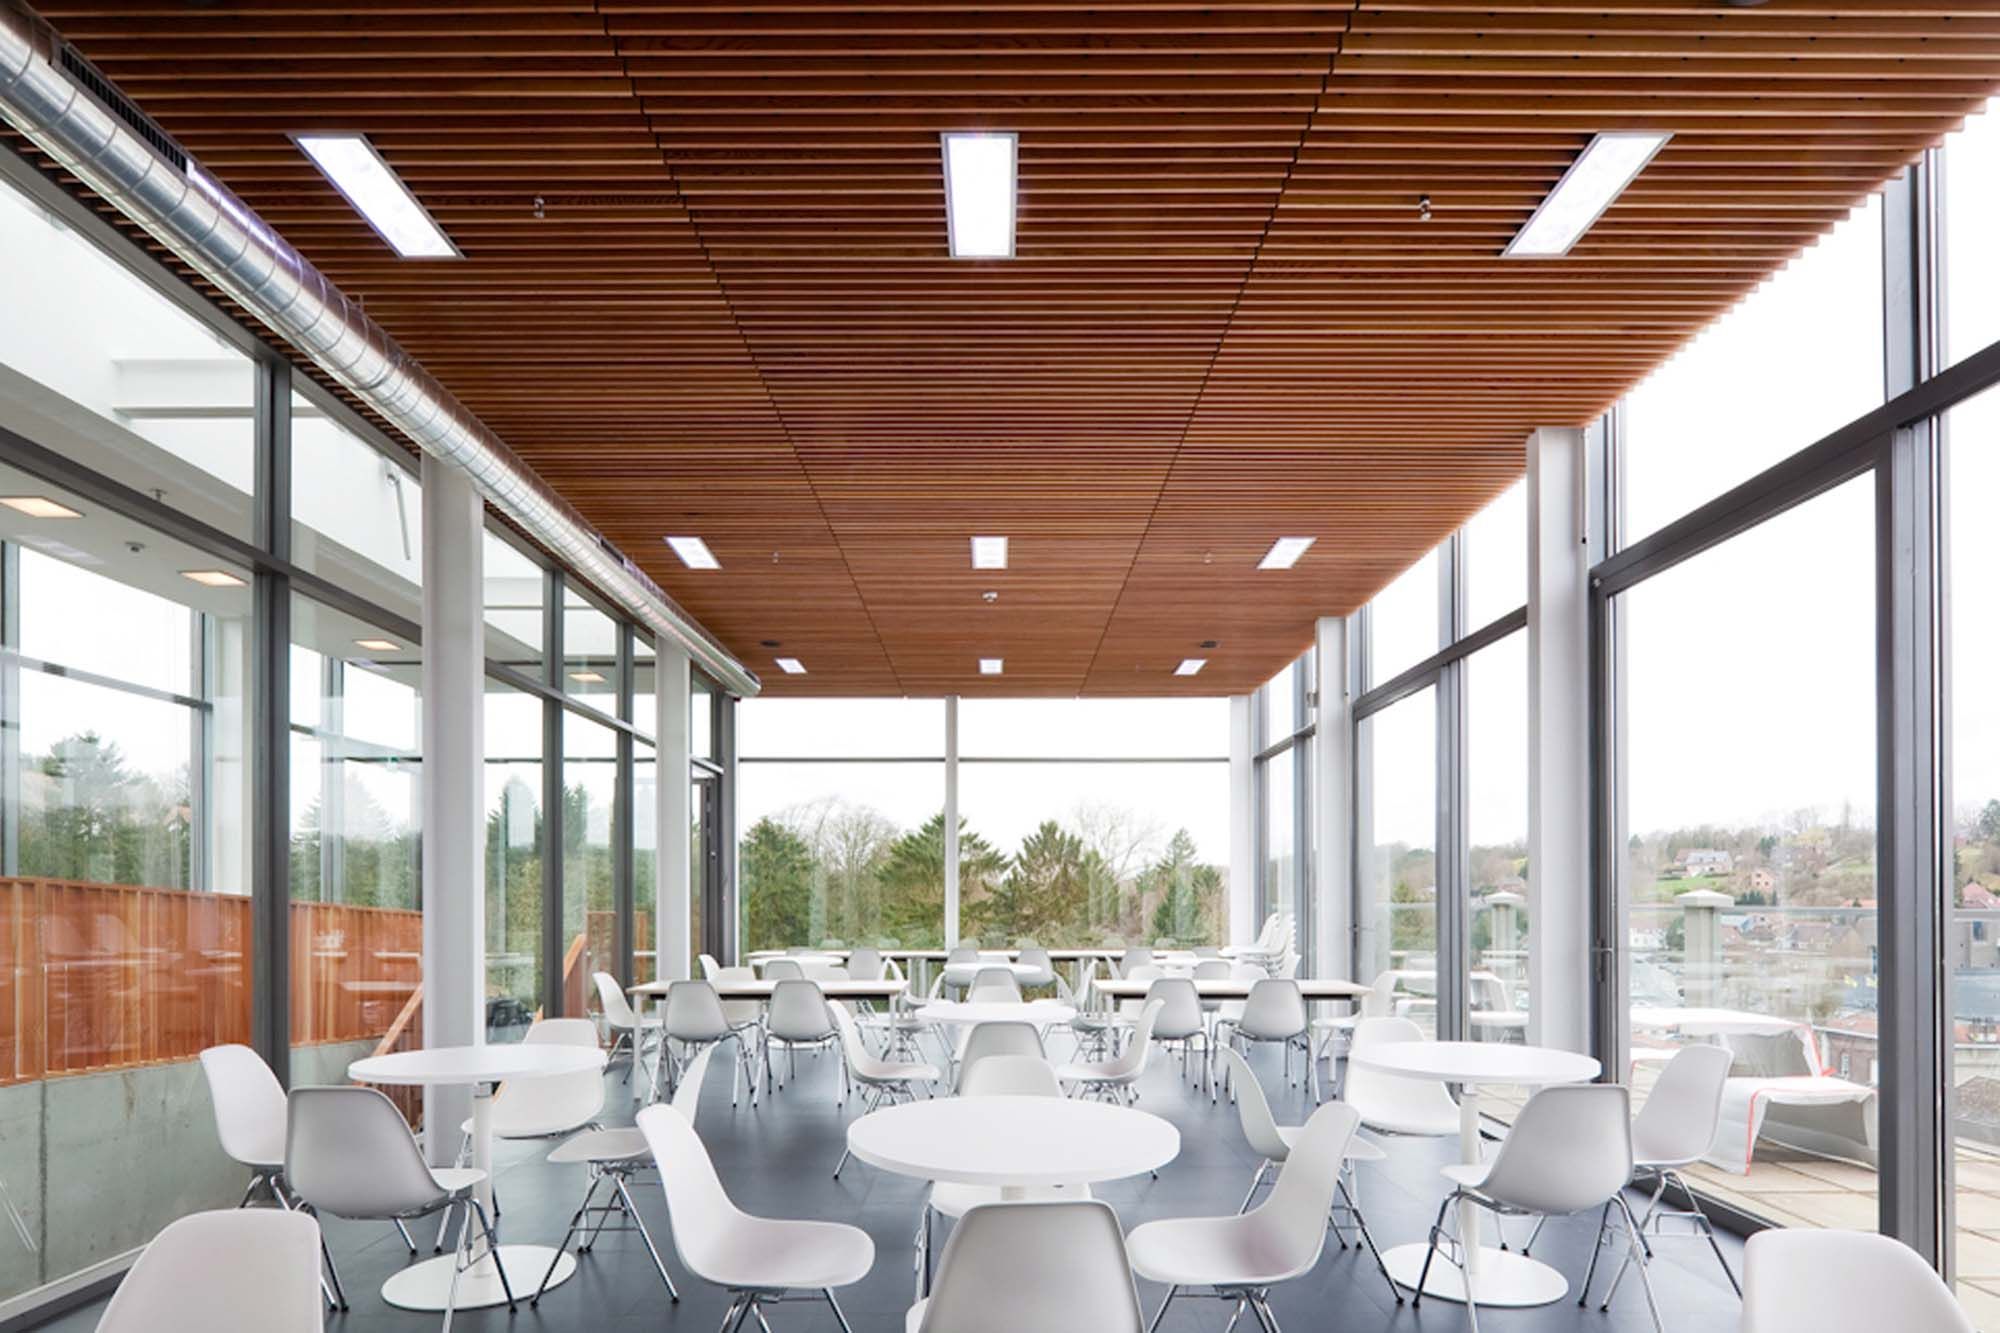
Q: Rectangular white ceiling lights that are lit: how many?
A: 9